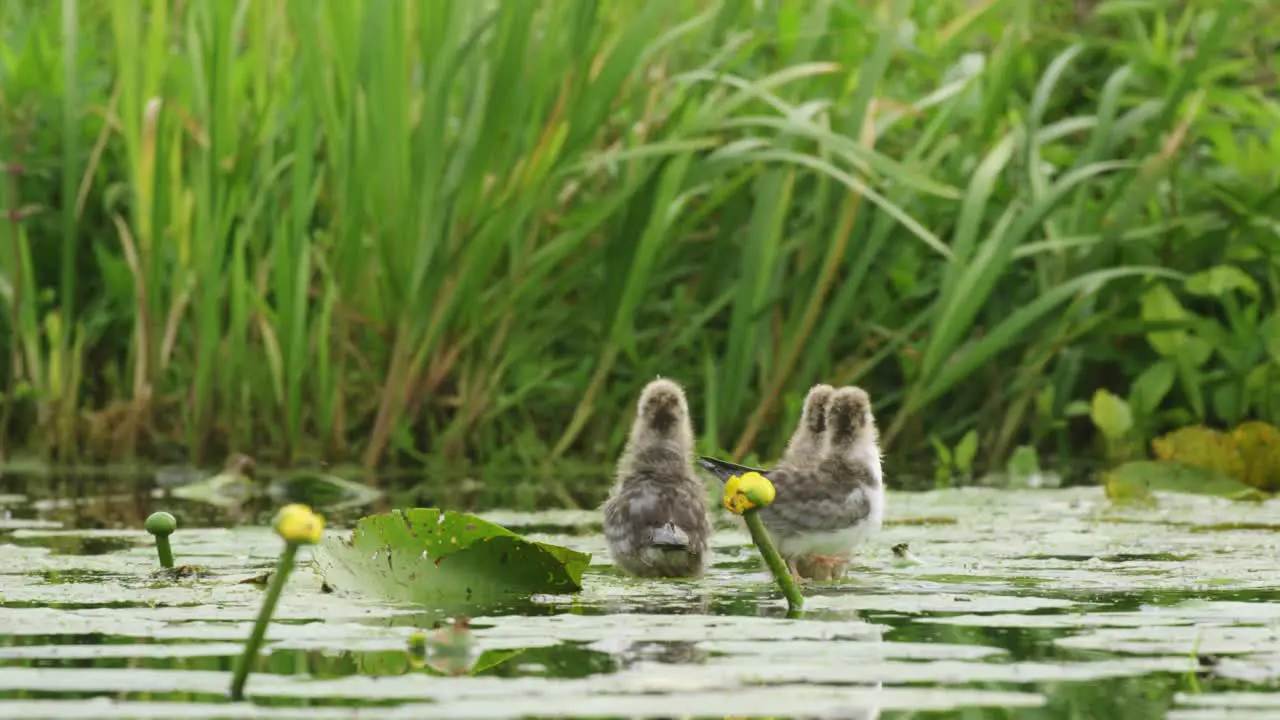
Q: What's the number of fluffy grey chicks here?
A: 3